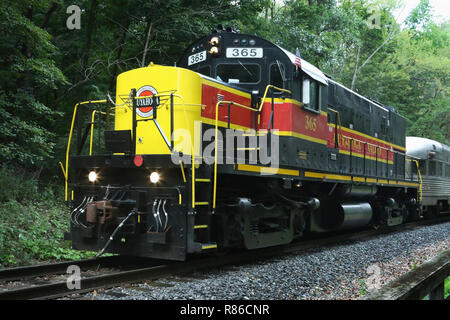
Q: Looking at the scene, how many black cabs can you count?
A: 1